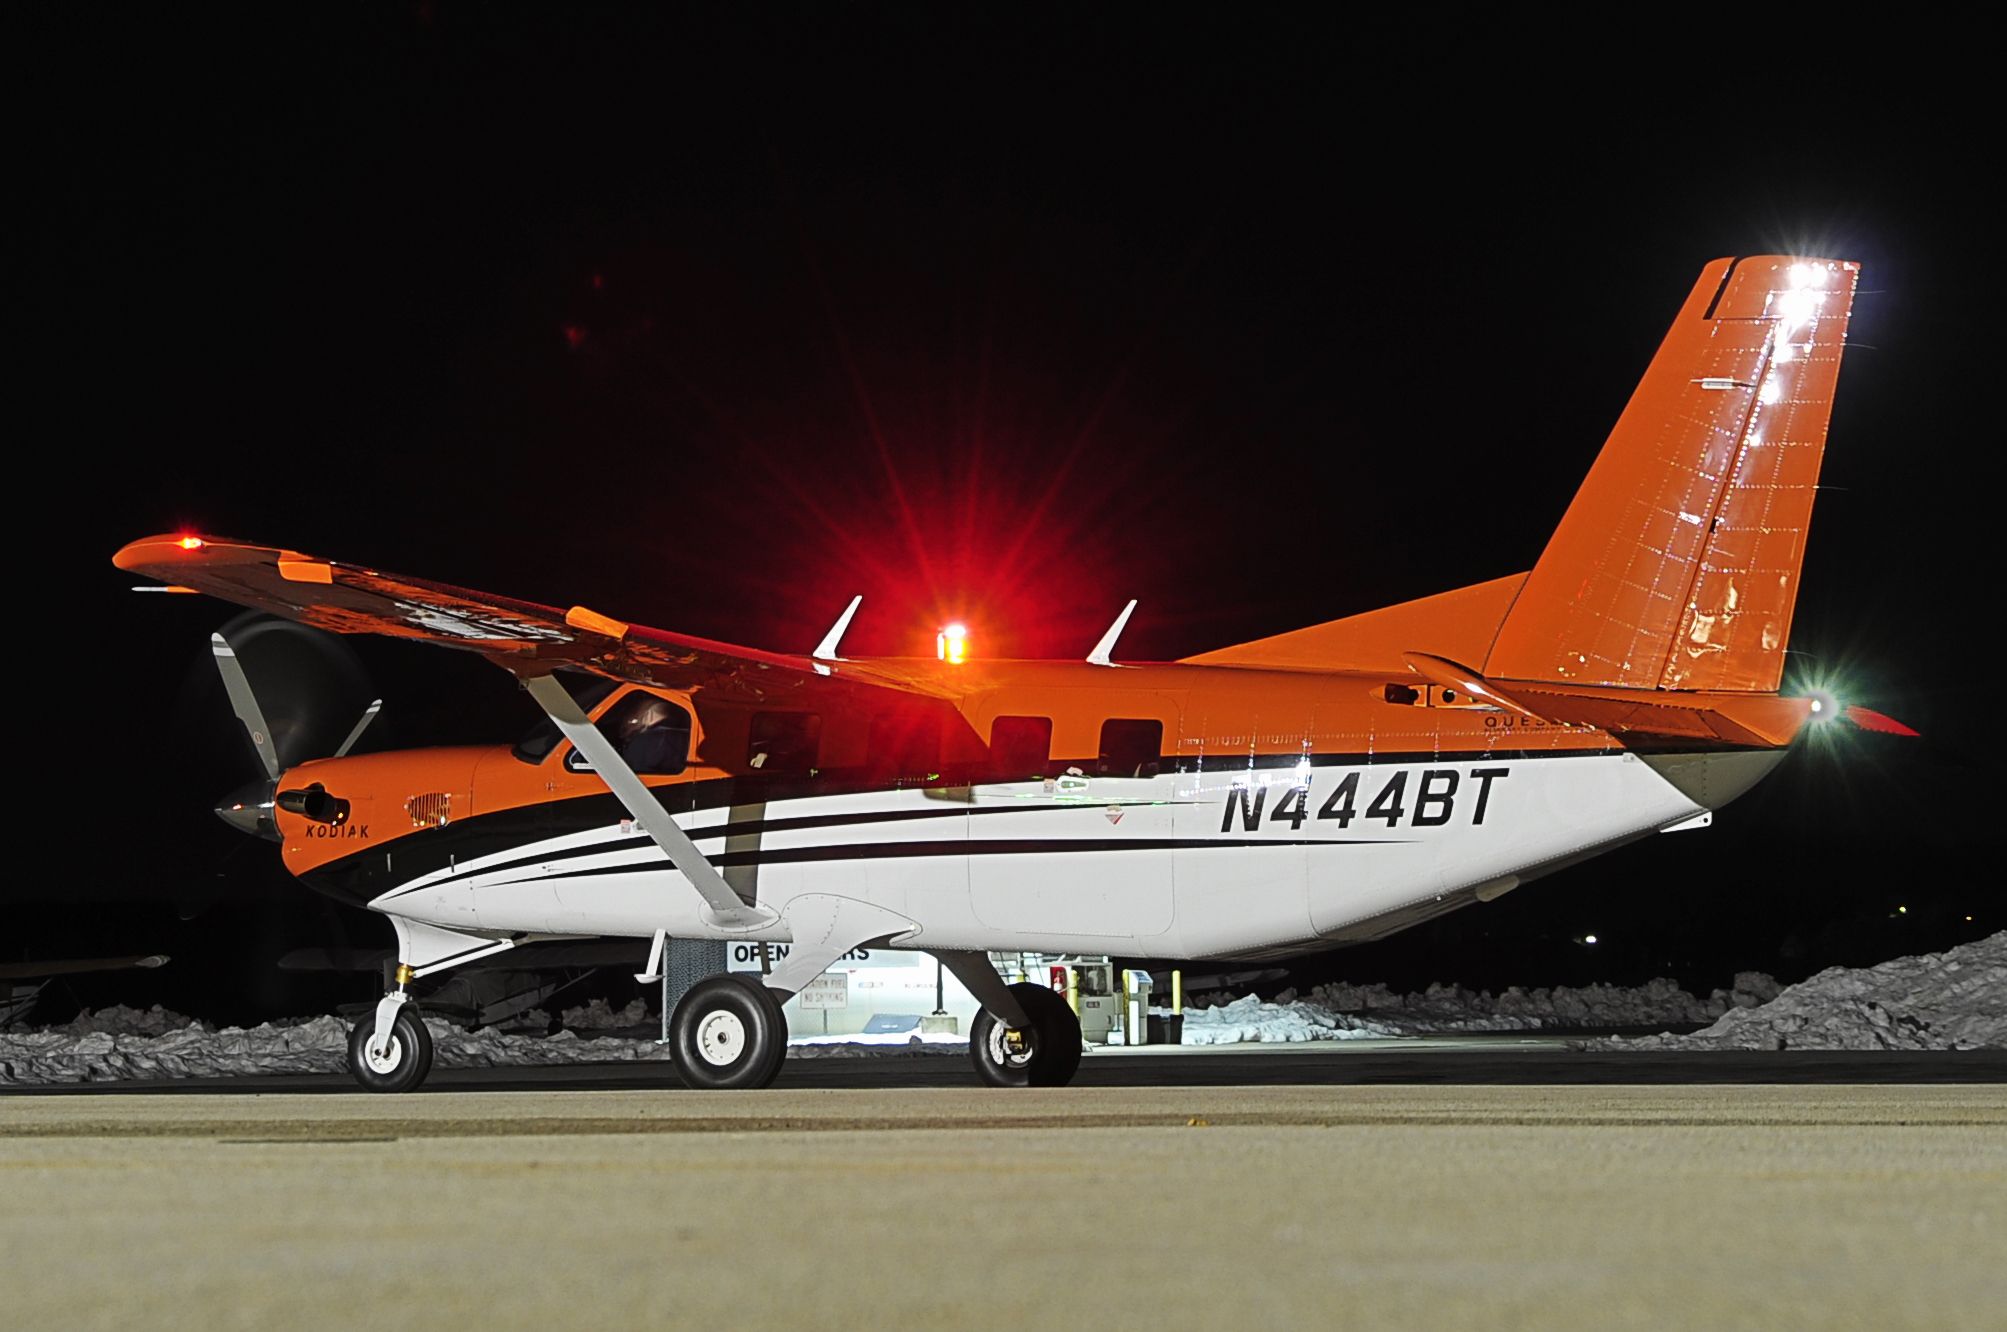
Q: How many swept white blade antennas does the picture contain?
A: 2